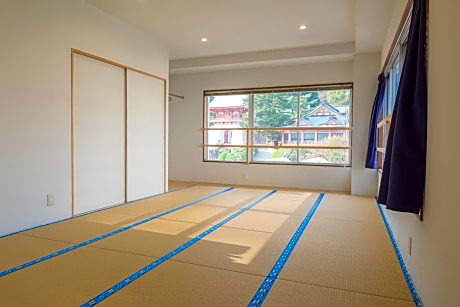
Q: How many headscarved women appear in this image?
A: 0